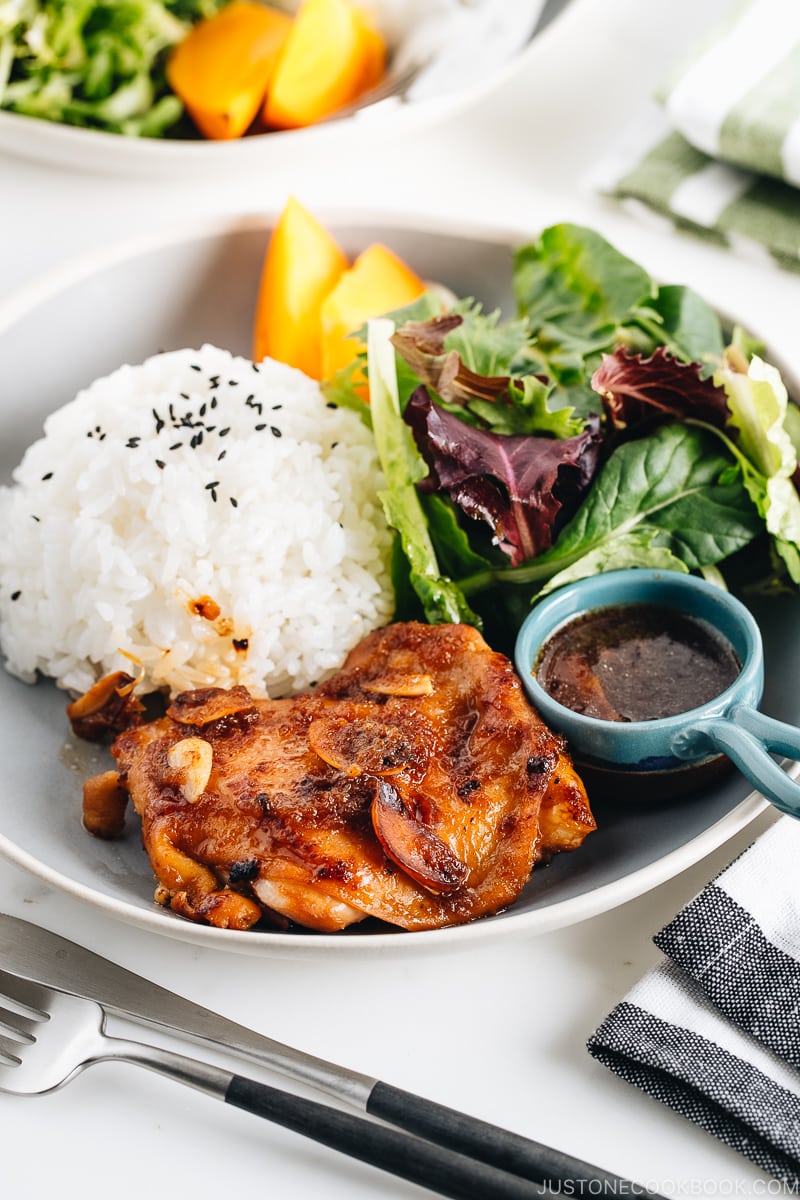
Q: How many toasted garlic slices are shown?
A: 5